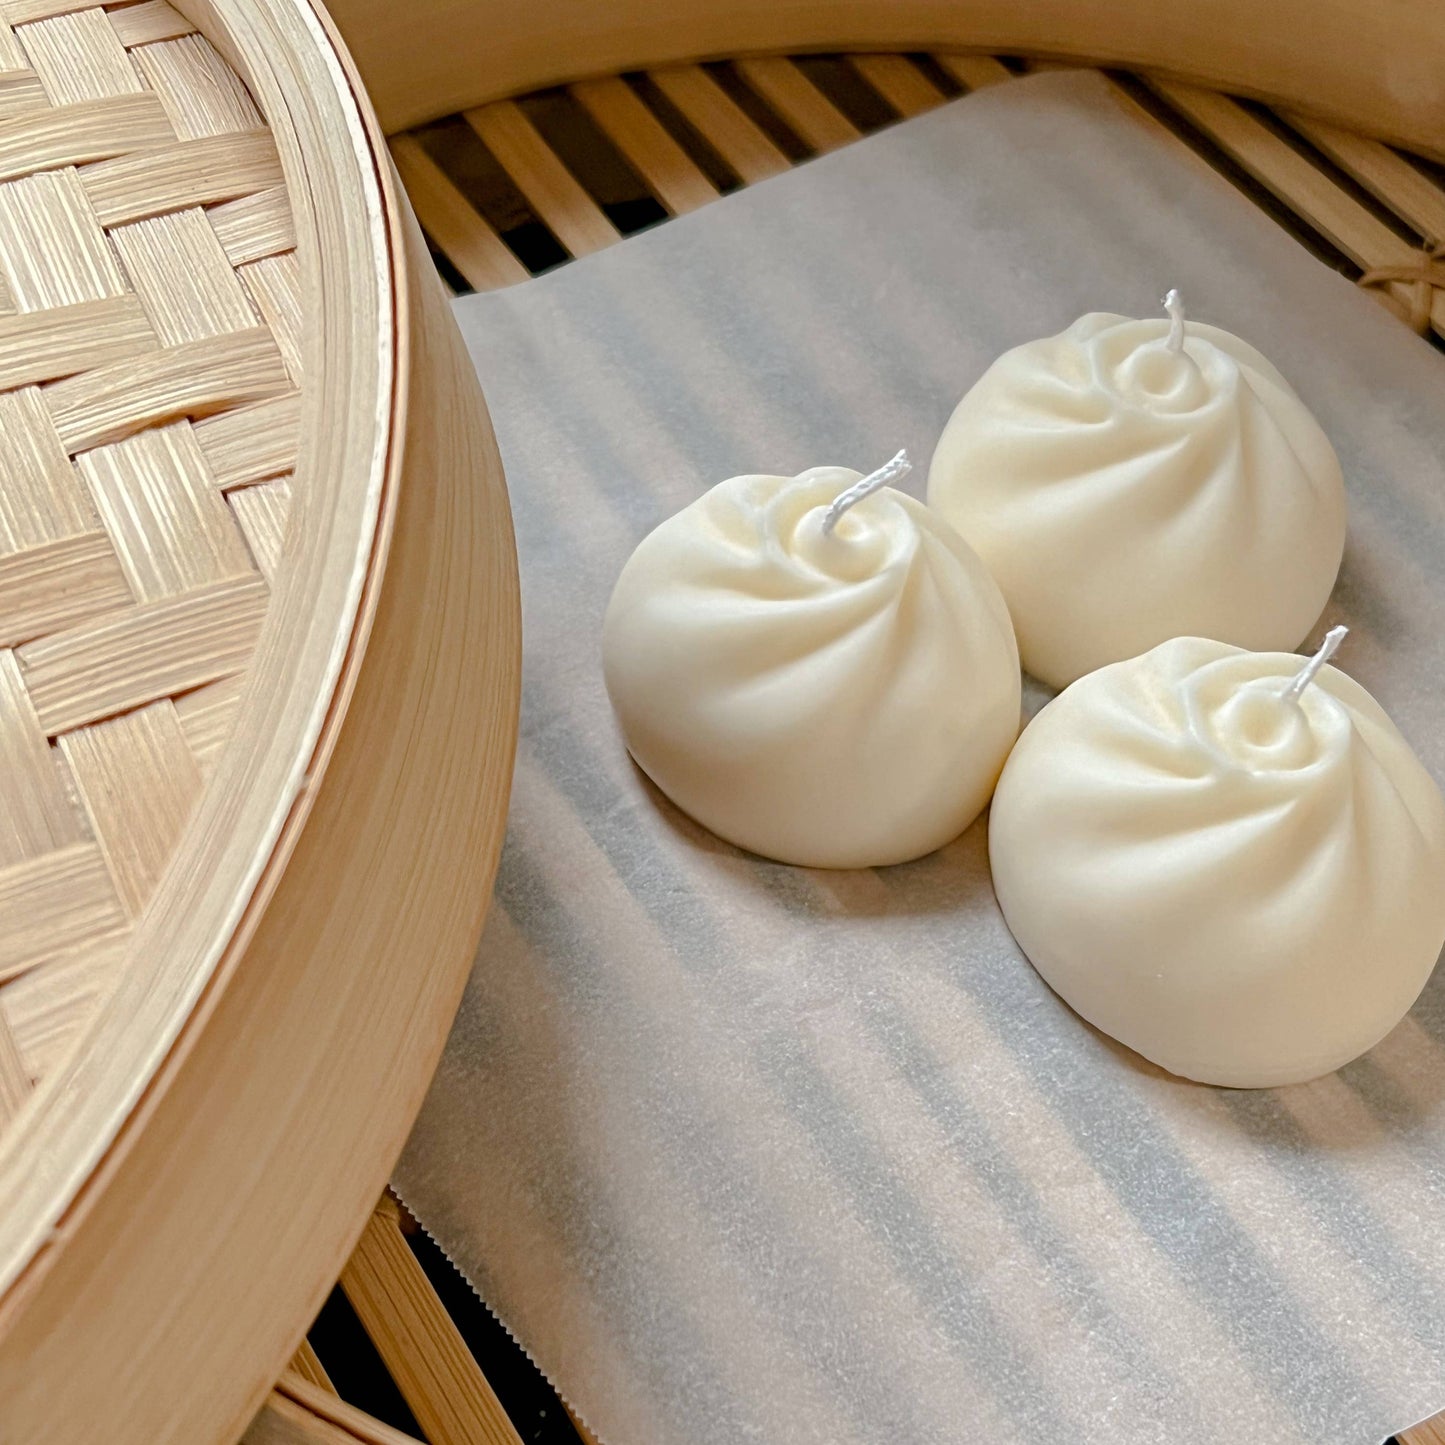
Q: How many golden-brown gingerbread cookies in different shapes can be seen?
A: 0